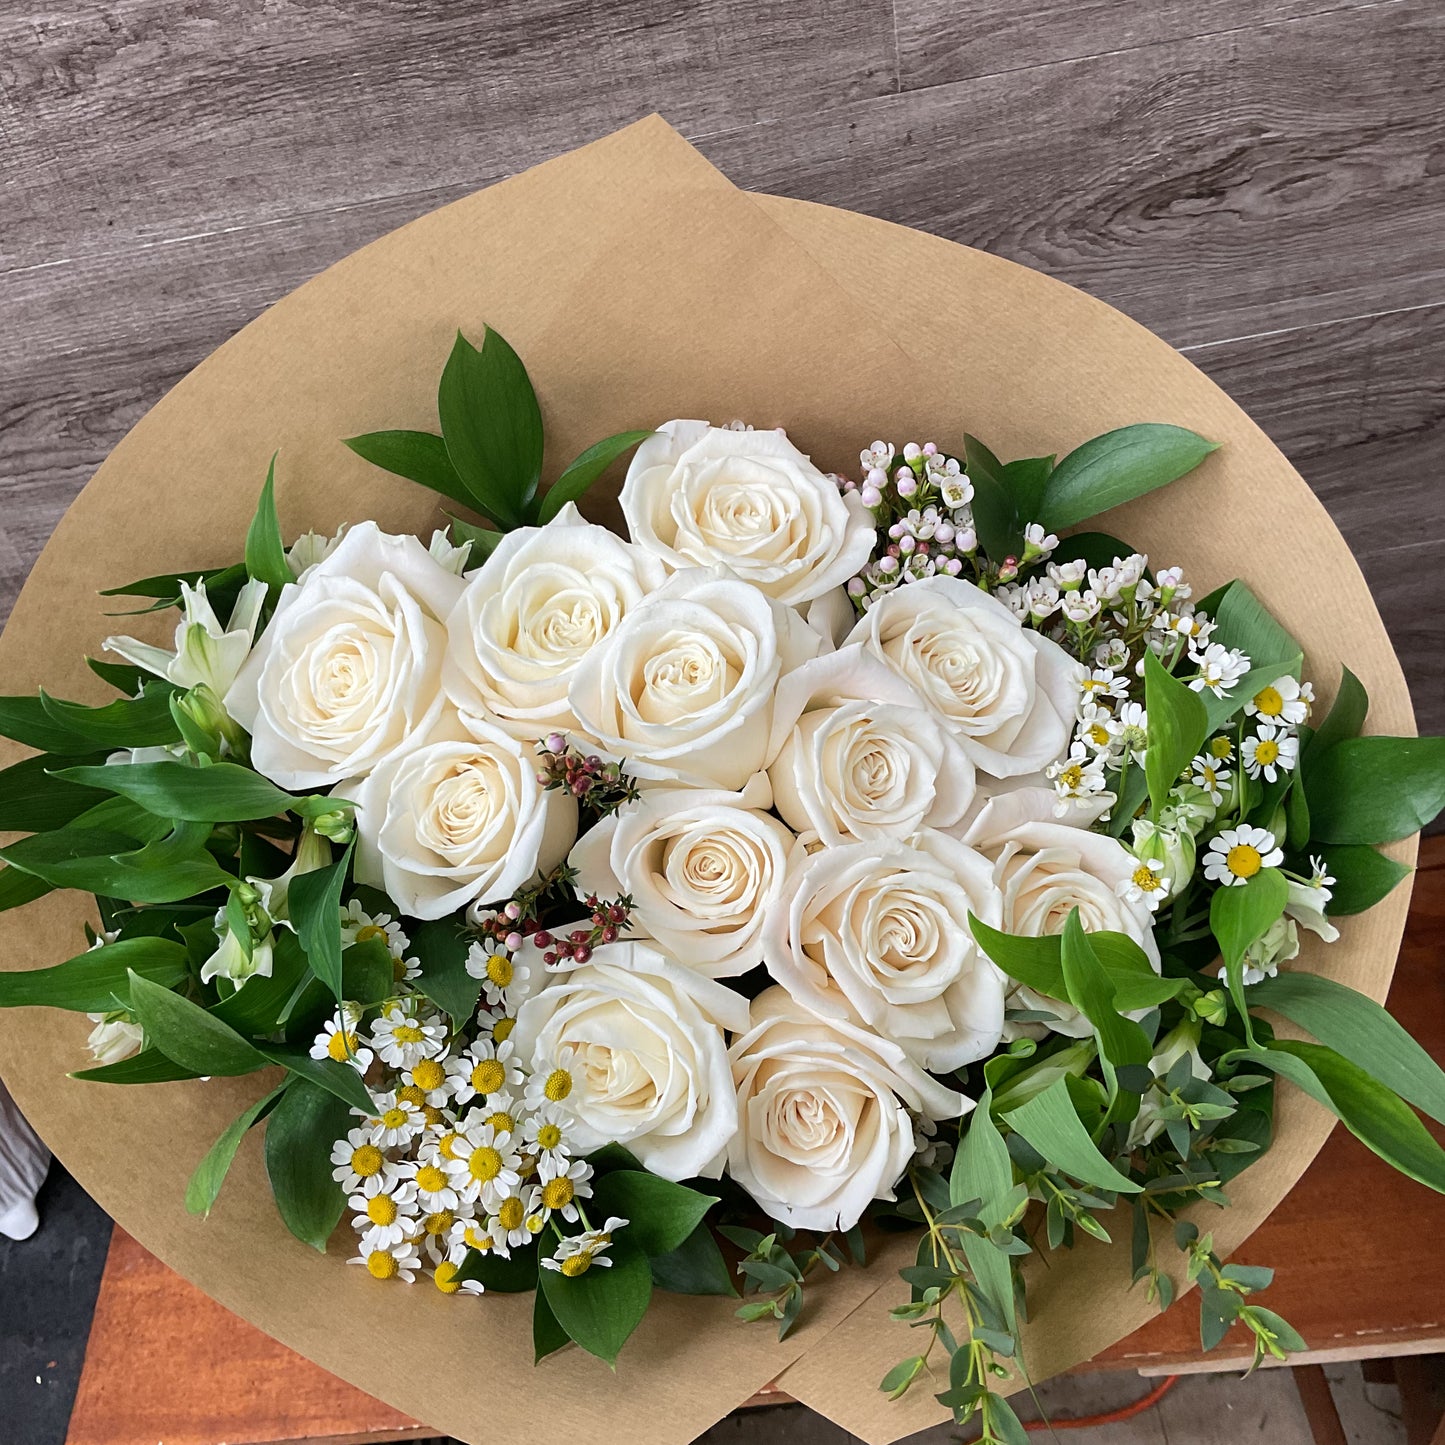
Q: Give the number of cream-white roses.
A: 12